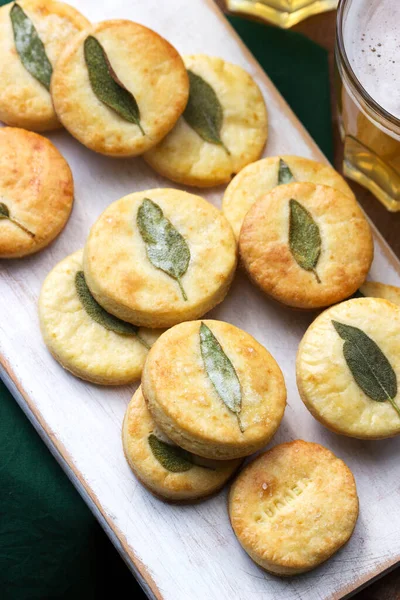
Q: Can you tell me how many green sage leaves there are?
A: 11